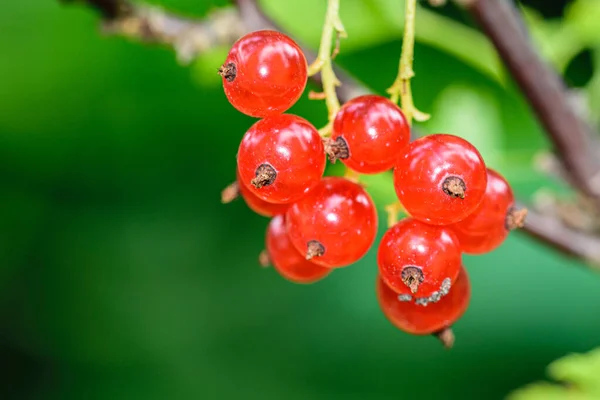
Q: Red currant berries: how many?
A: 10